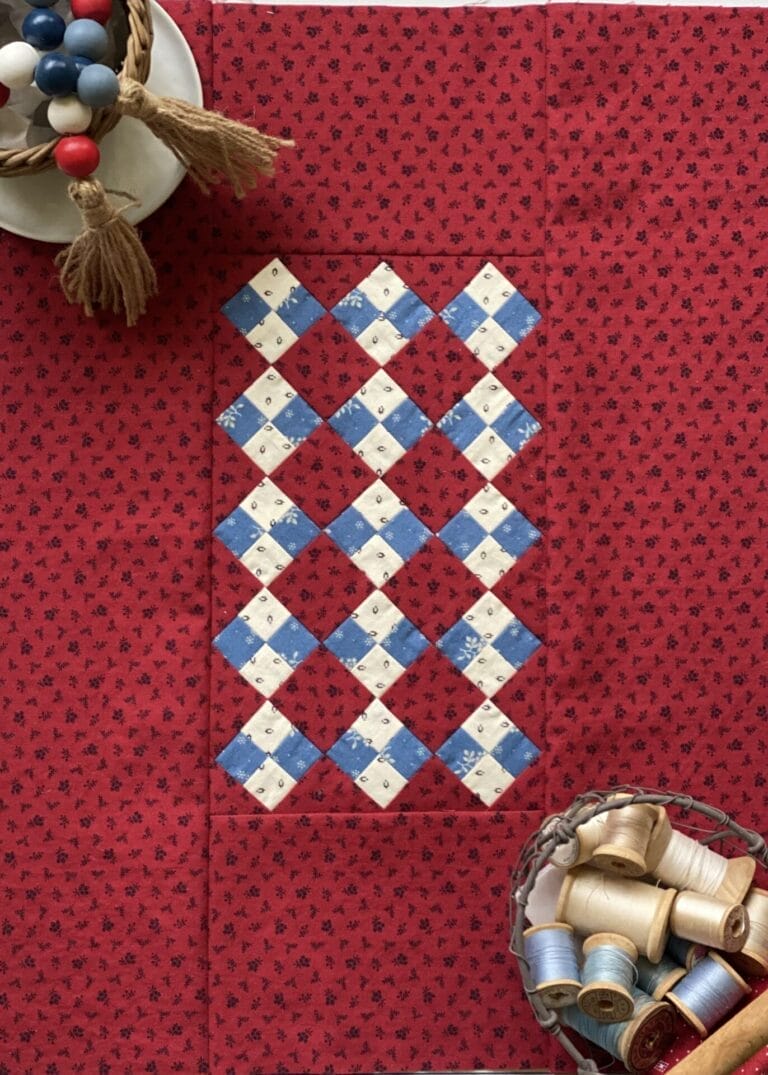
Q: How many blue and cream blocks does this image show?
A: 15